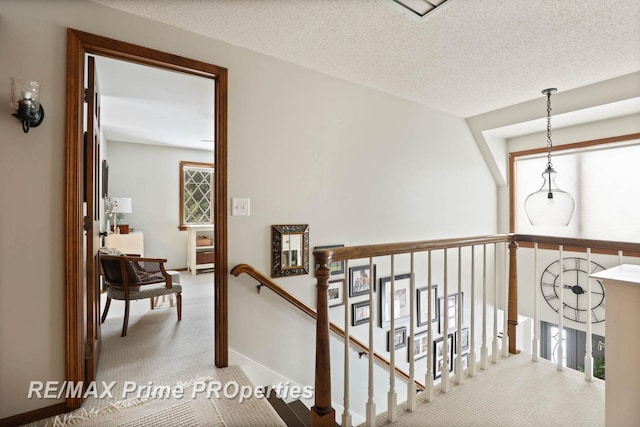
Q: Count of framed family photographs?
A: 12